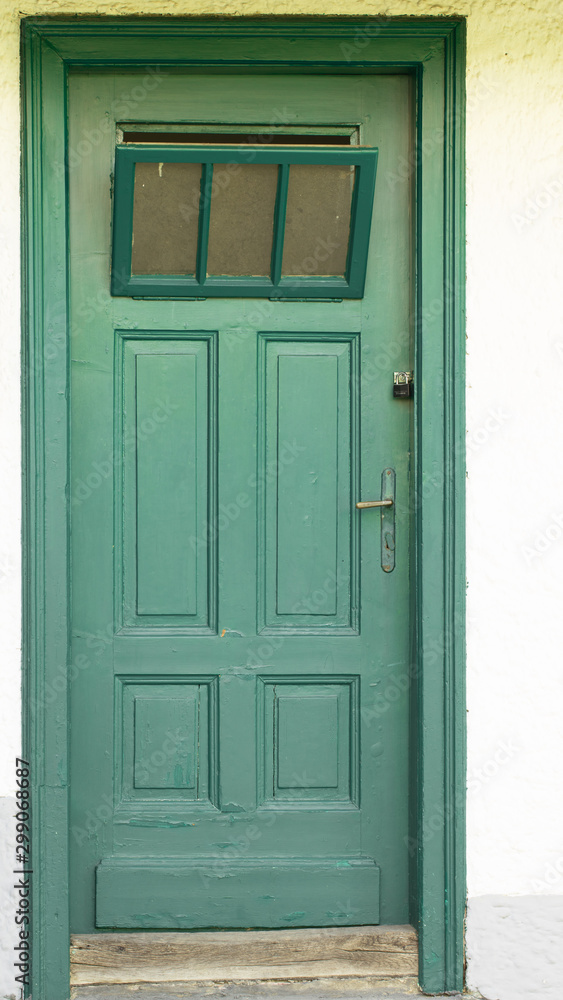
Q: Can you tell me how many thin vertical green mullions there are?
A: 2